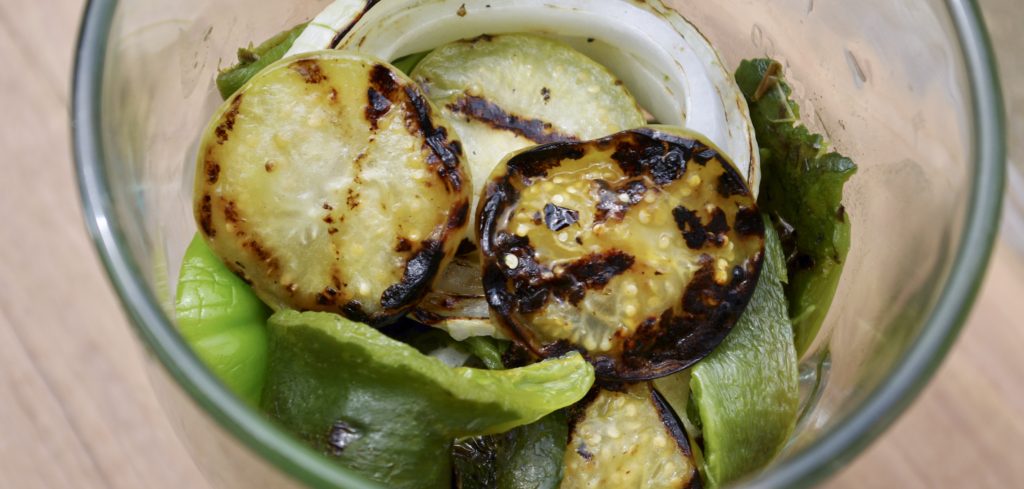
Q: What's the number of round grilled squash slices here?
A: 4